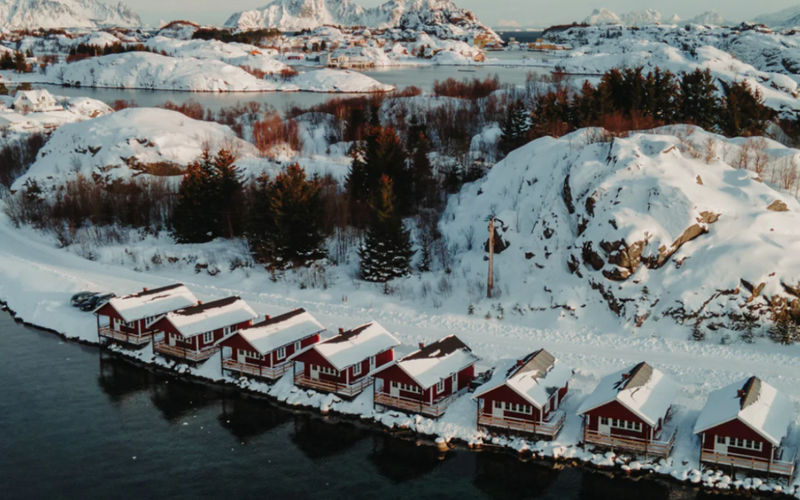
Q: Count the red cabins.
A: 8